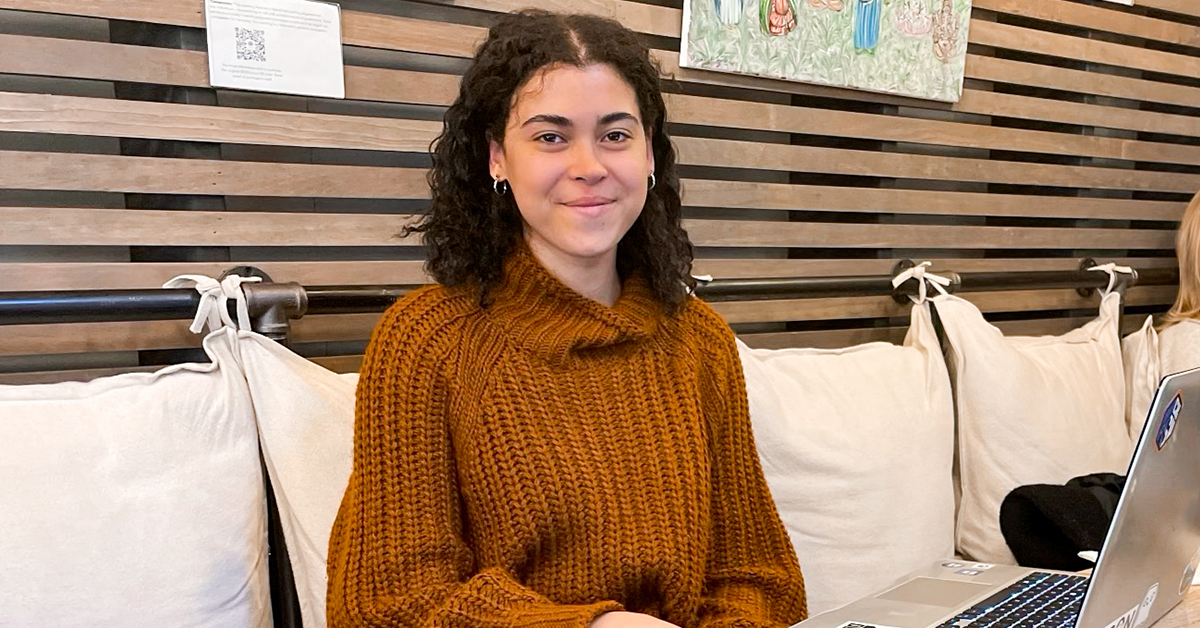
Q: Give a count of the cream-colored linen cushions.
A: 5